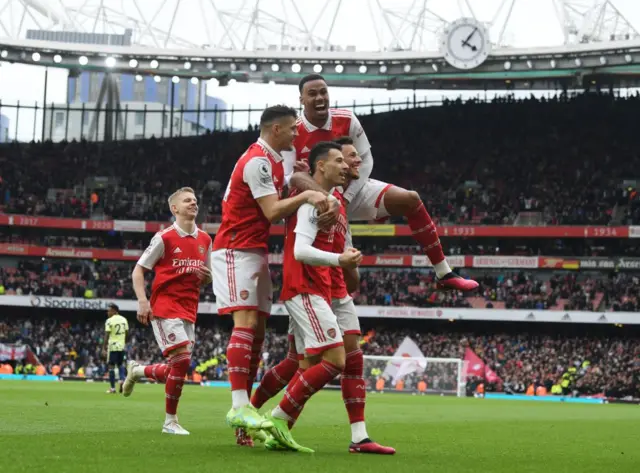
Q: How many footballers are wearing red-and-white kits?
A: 5